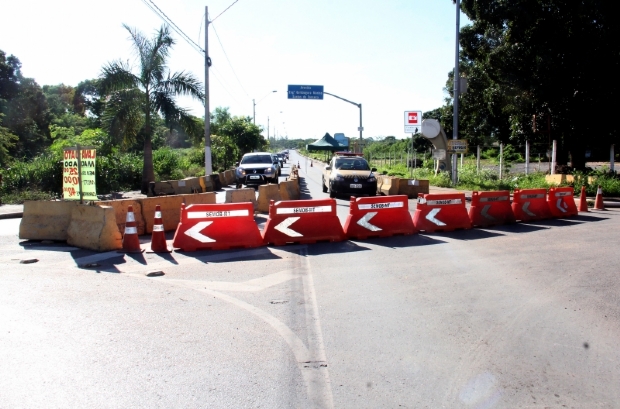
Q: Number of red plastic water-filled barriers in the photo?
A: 7